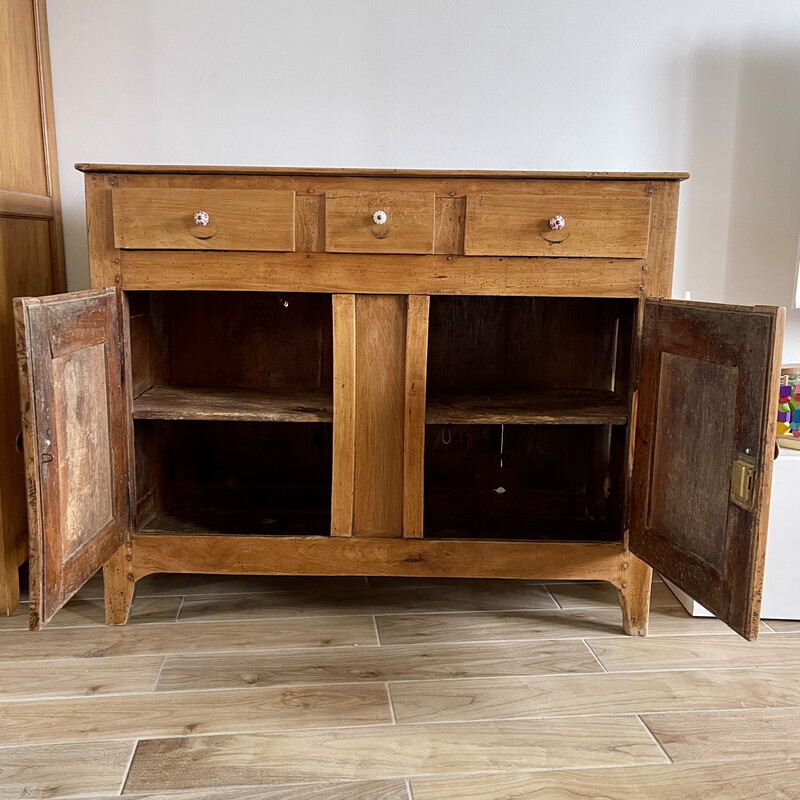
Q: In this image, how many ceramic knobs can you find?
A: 3